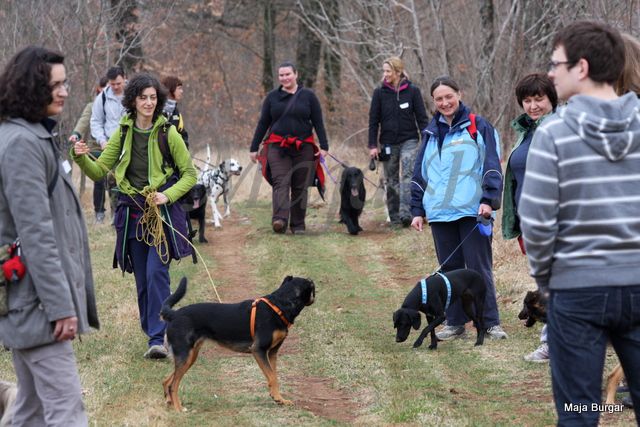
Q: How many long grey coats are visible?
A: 1